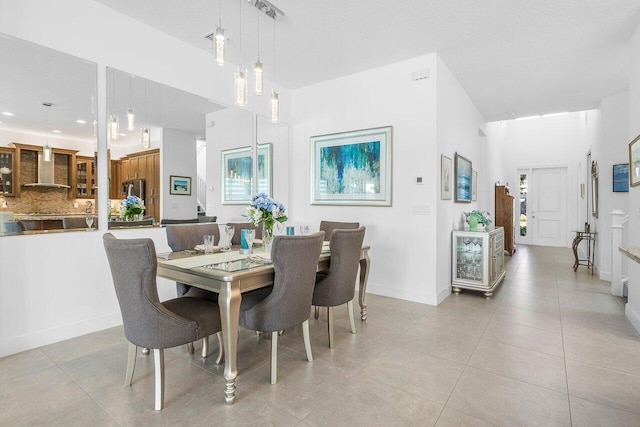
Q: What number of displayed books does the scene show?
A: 0